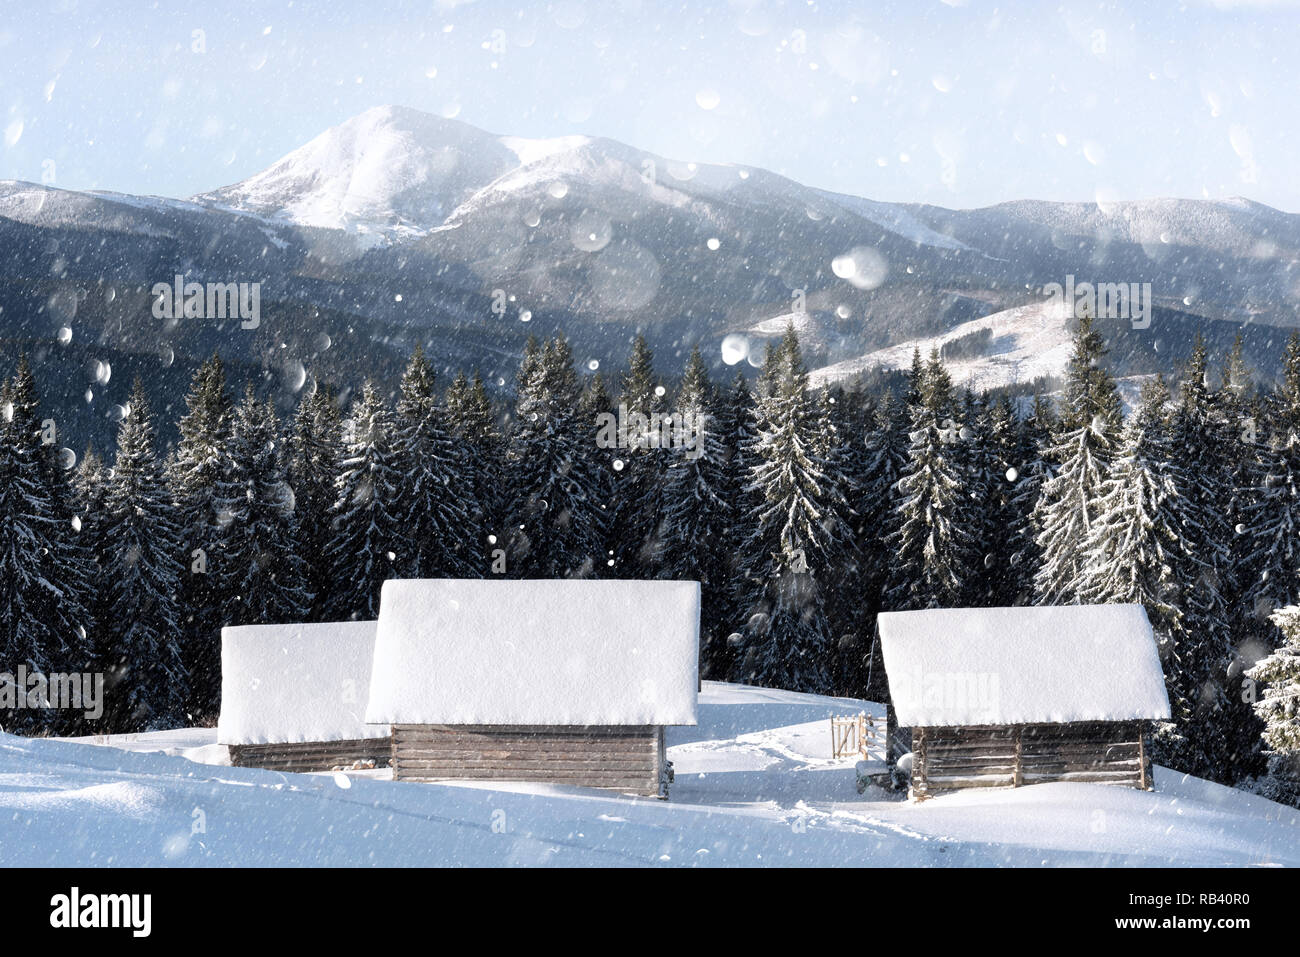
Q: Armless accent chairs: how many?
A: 0